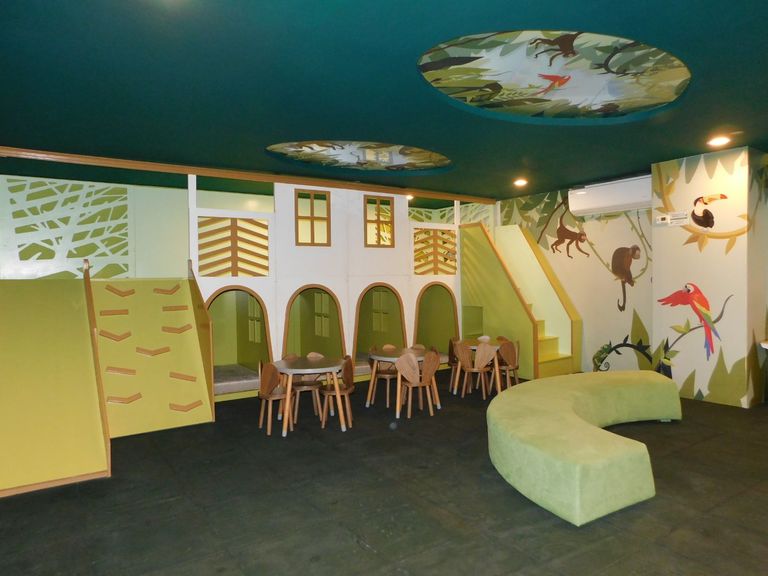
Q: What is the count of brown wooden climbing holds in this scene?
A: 11